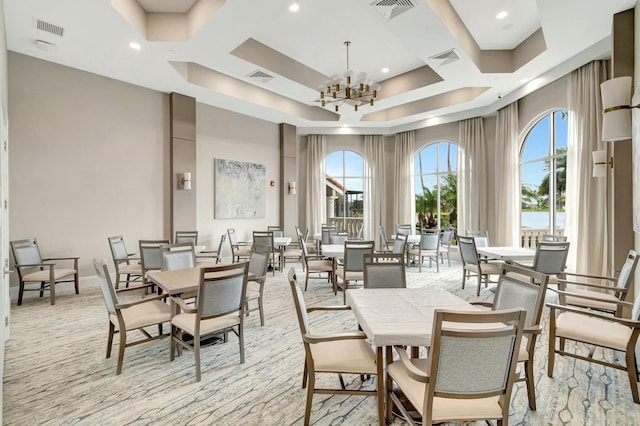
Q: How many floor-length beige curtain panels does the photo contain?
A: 6